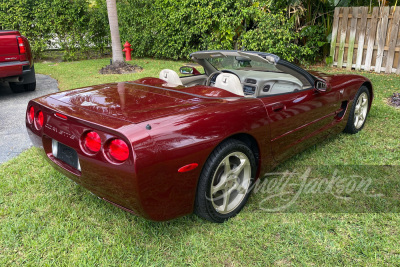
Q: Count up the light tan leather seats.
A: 2